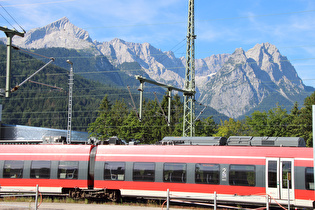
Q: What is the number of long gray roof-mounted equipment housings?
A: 2